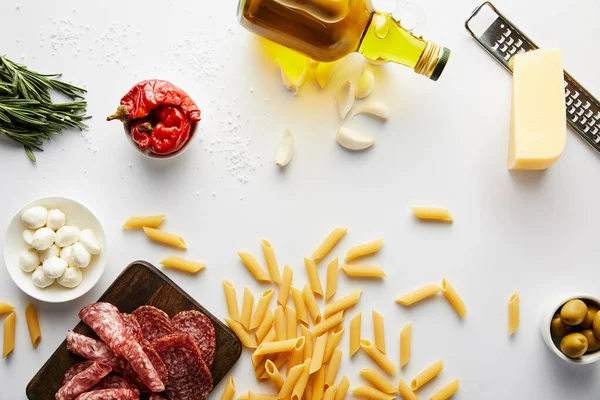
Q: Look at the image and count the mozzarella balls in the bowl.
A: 13